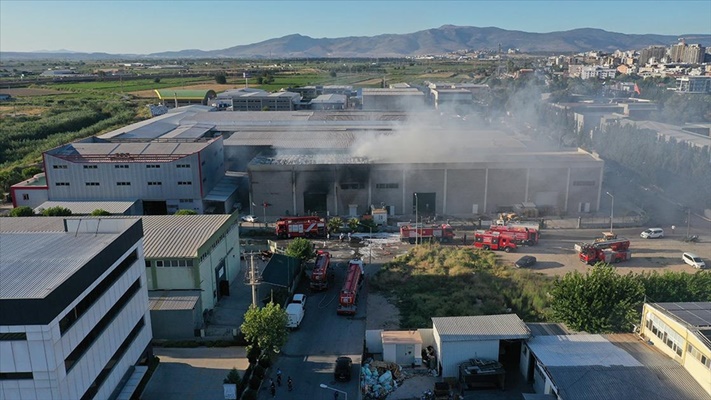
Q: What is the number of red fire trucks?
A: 7